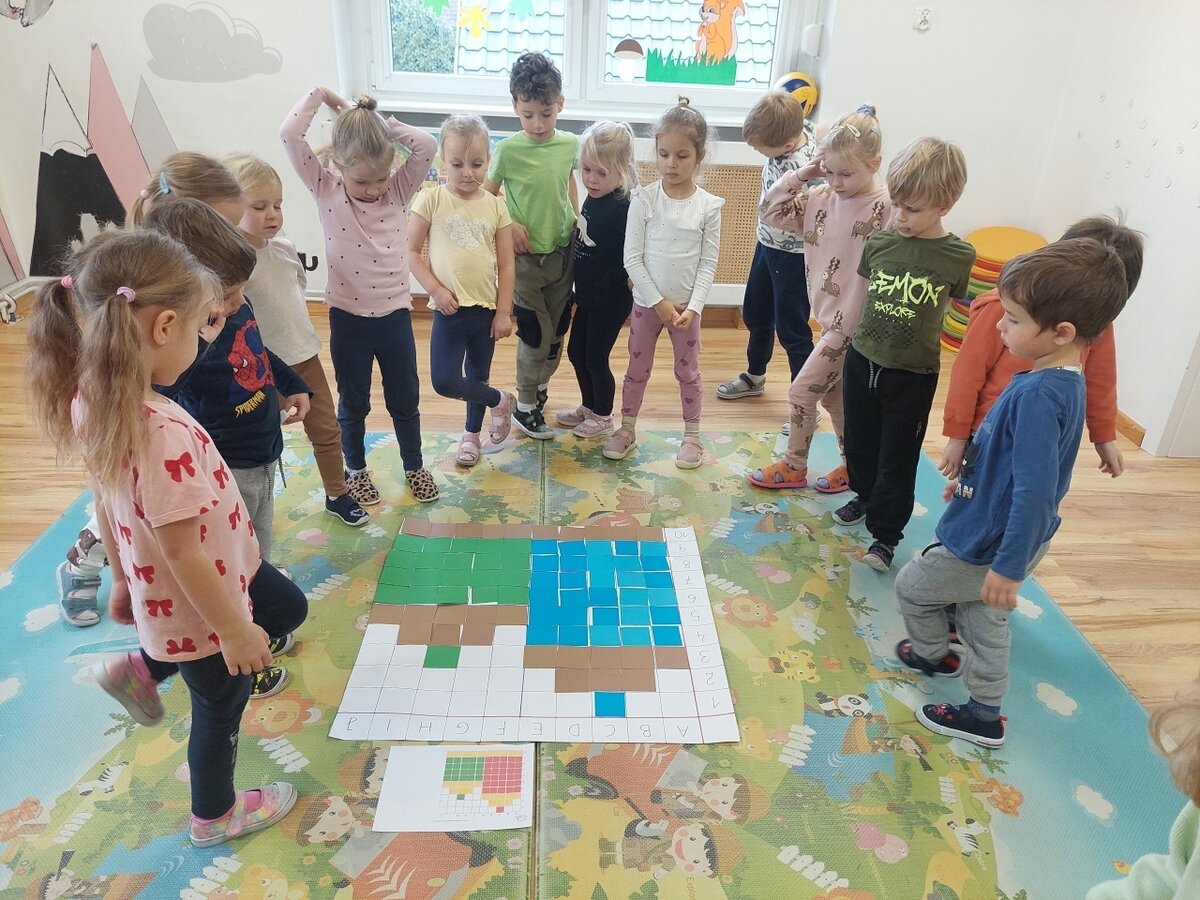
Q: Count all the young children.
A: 15